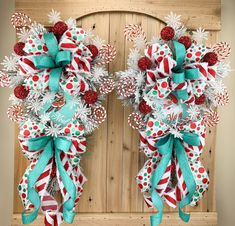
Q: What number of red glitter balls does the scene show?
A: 11